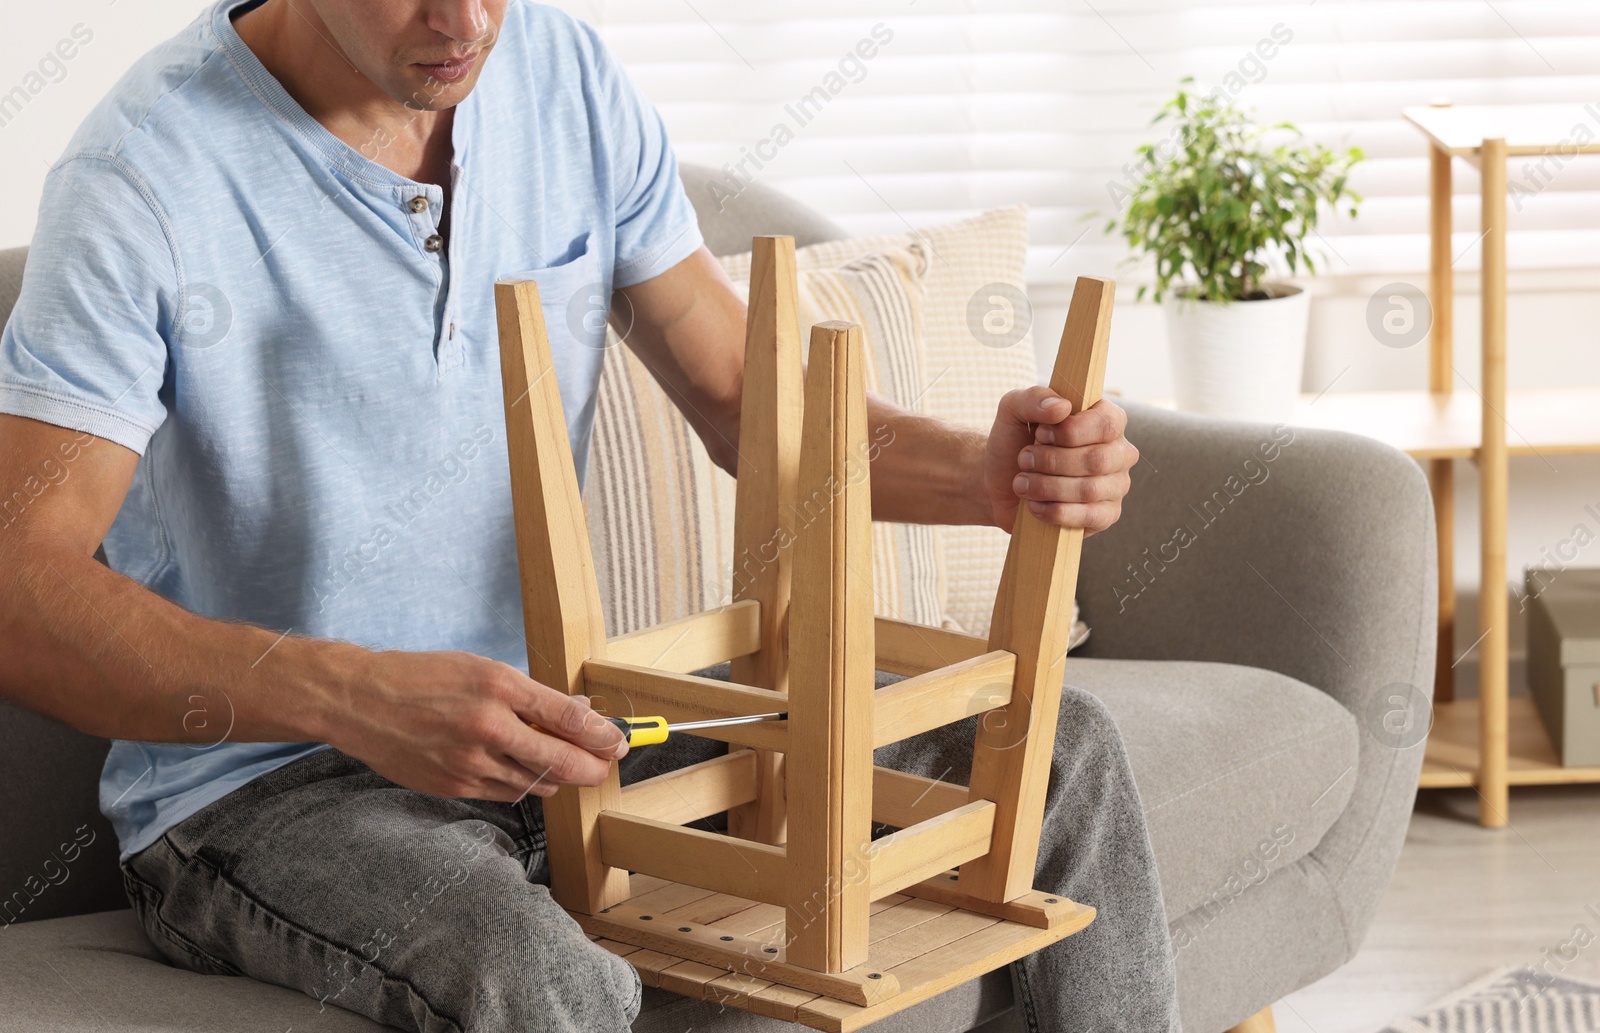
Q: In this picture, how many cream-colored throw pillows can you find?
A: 2